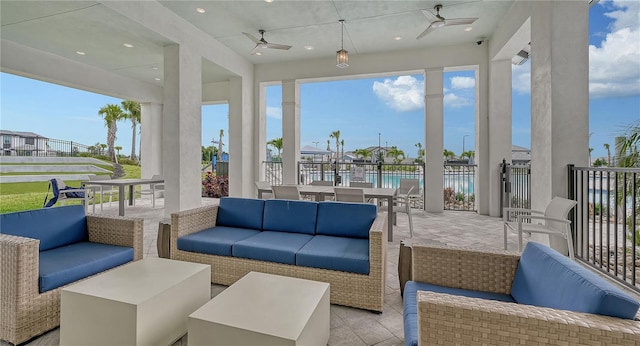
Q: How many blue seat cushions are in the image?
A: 5